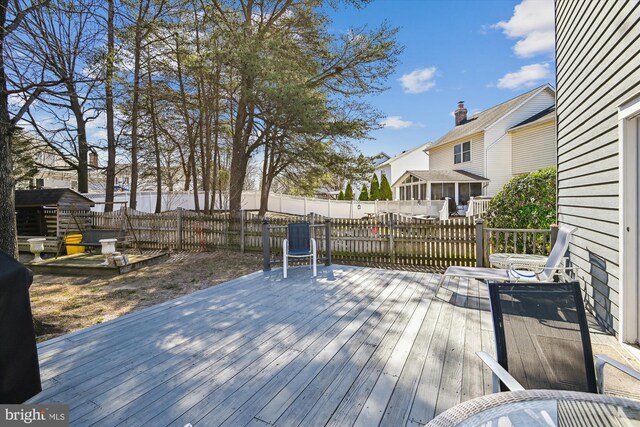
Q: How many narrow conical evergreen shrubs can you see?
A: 5